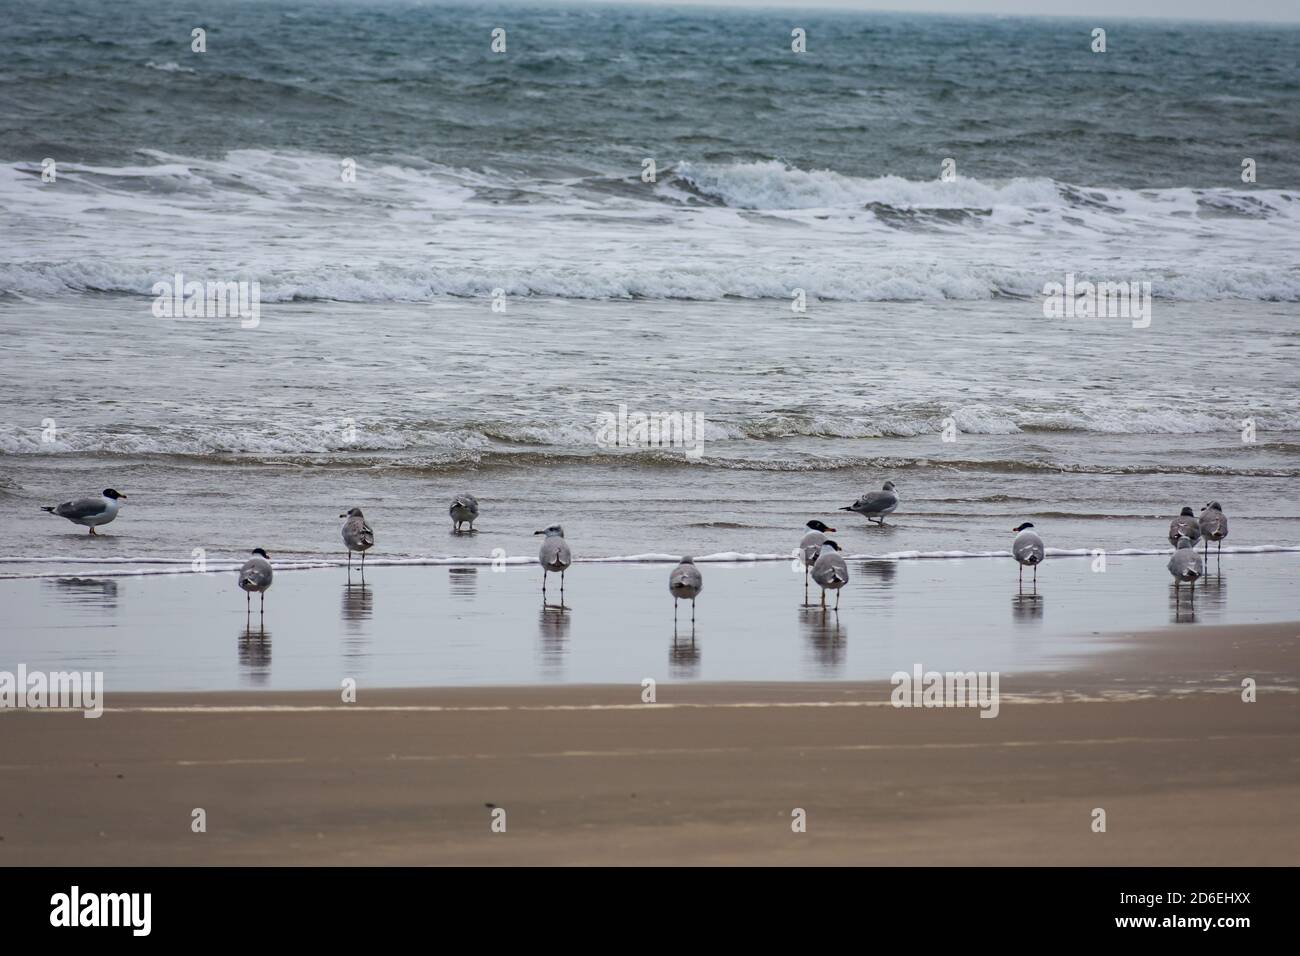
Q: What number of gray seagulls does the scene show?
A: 13